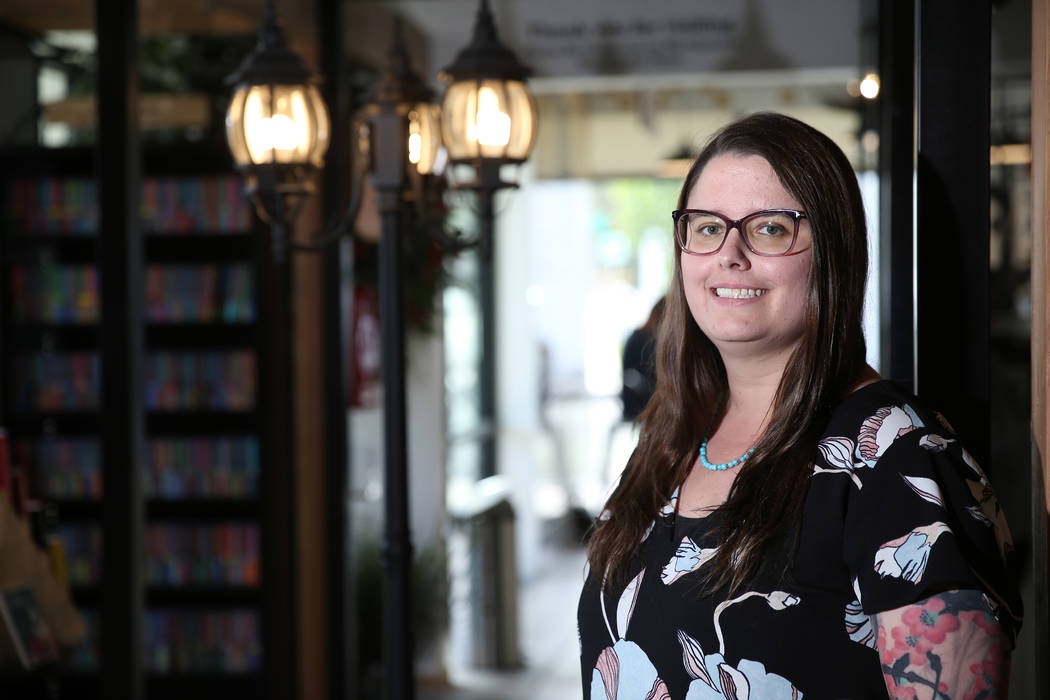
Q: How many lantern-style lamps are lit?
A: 3